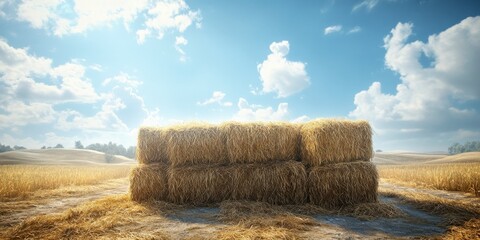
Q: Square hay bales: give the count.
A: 8